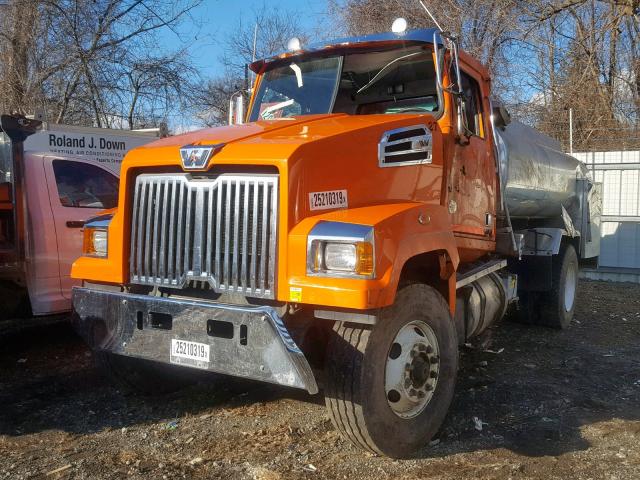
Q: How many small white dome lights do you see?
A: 2